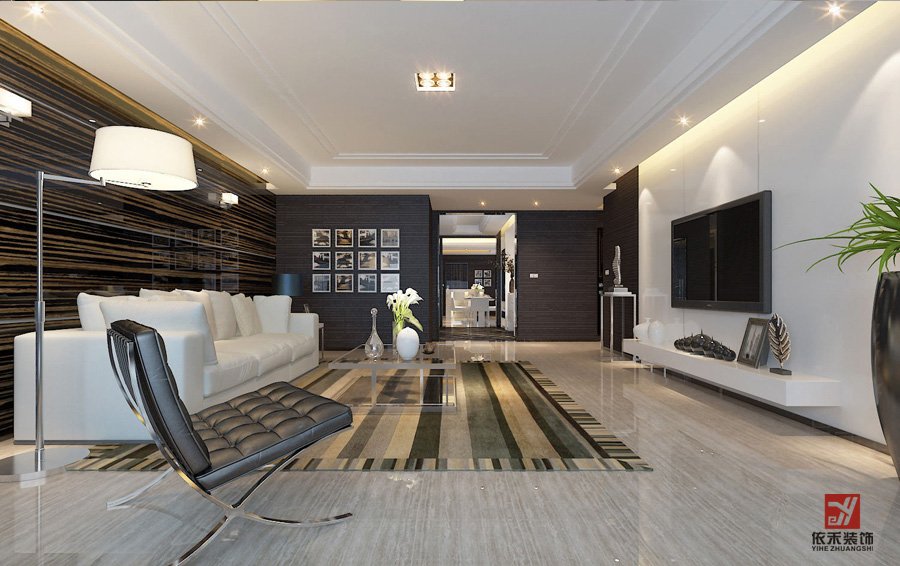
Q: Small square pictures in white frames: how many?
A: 12